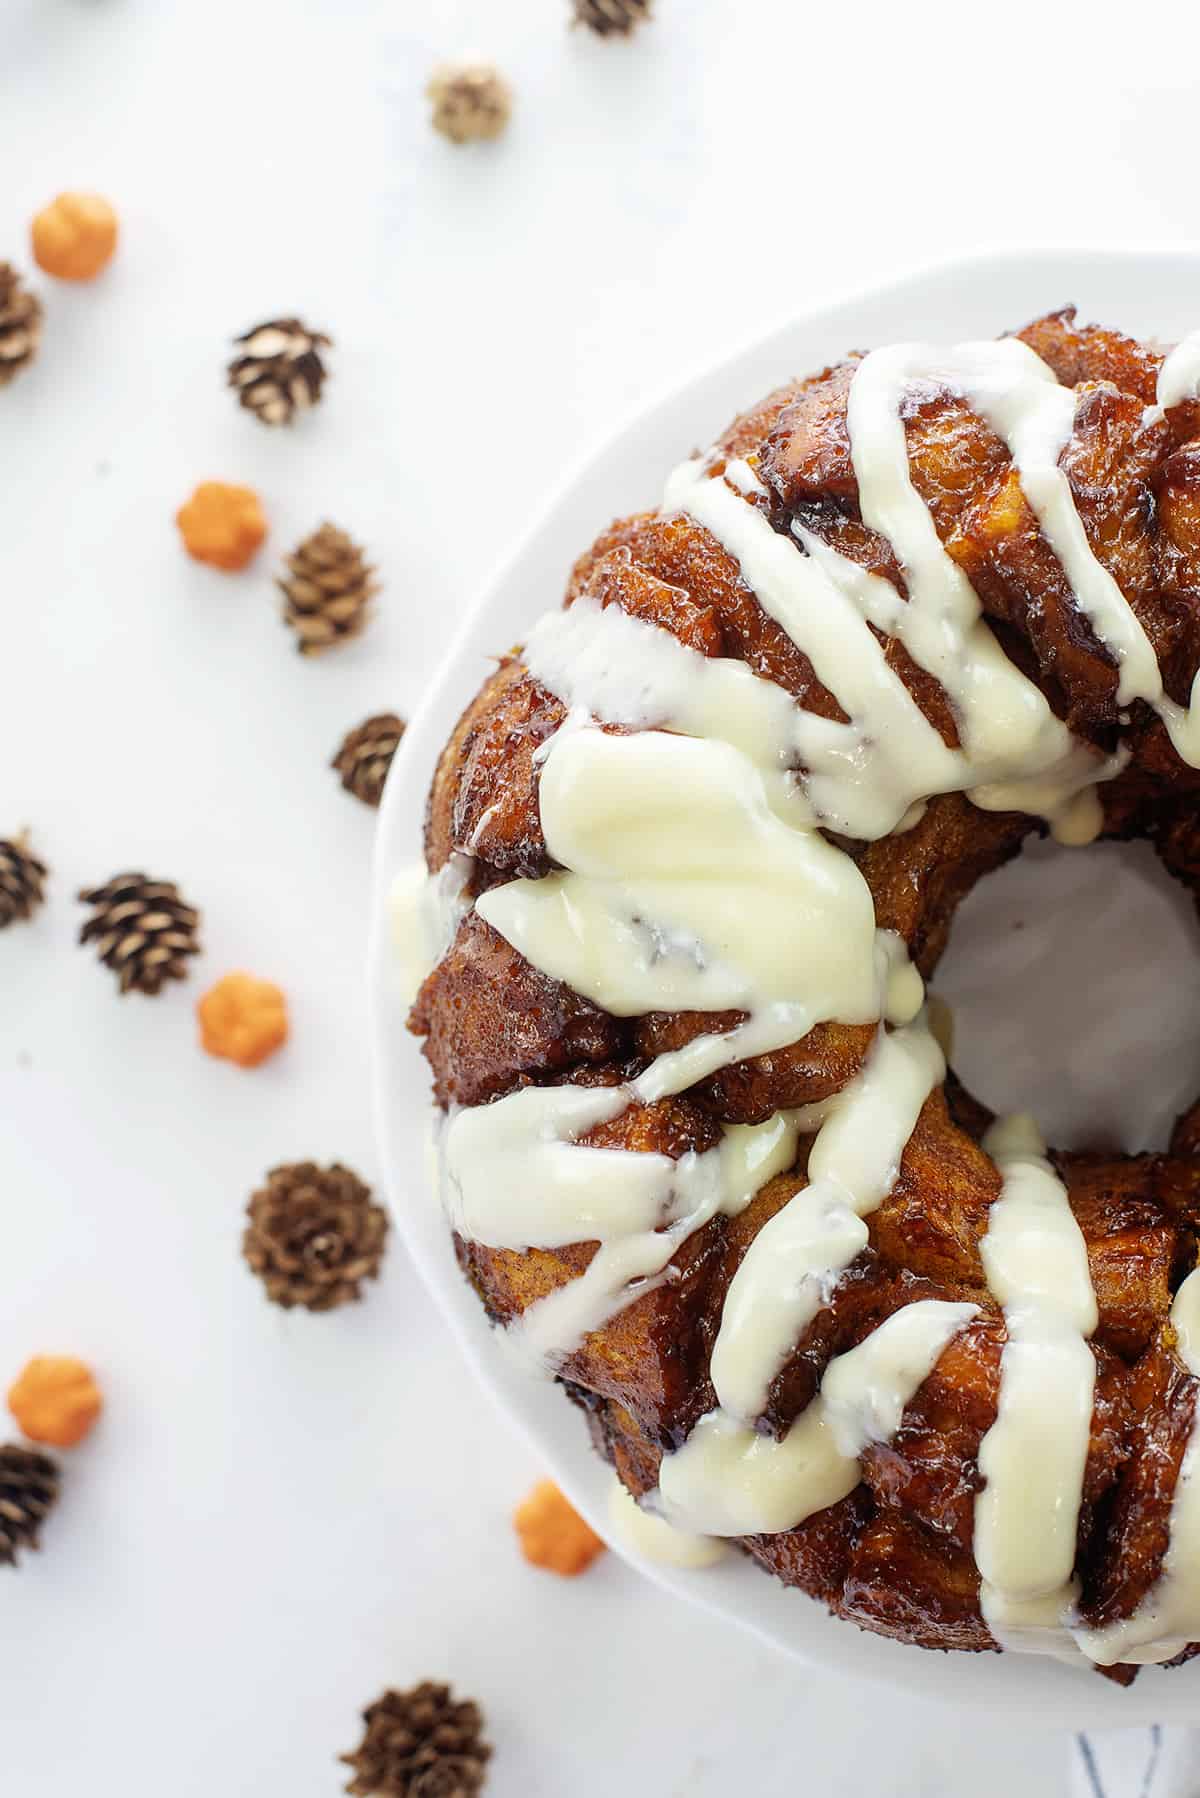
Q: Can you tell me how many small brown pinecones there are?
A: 11